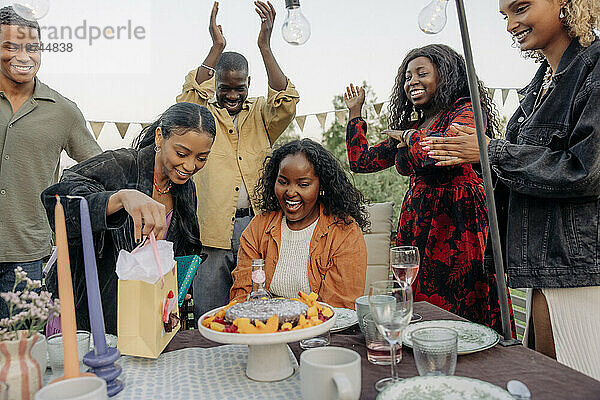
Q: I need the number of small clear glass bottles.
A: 1